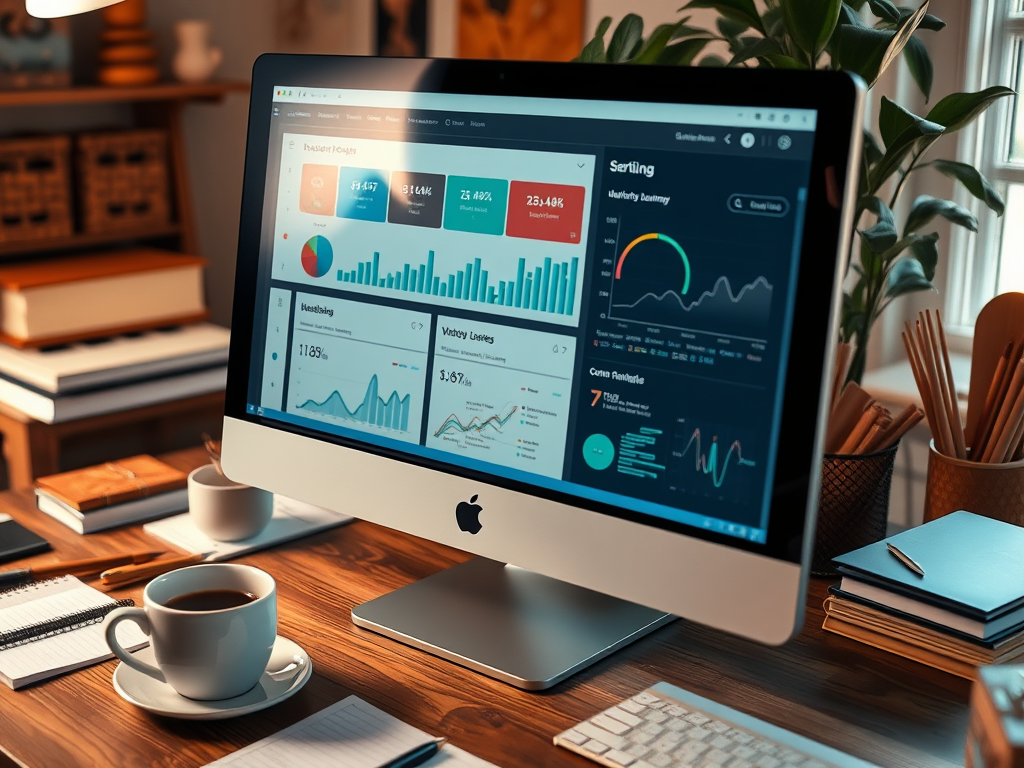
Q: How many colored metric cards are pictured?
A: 5